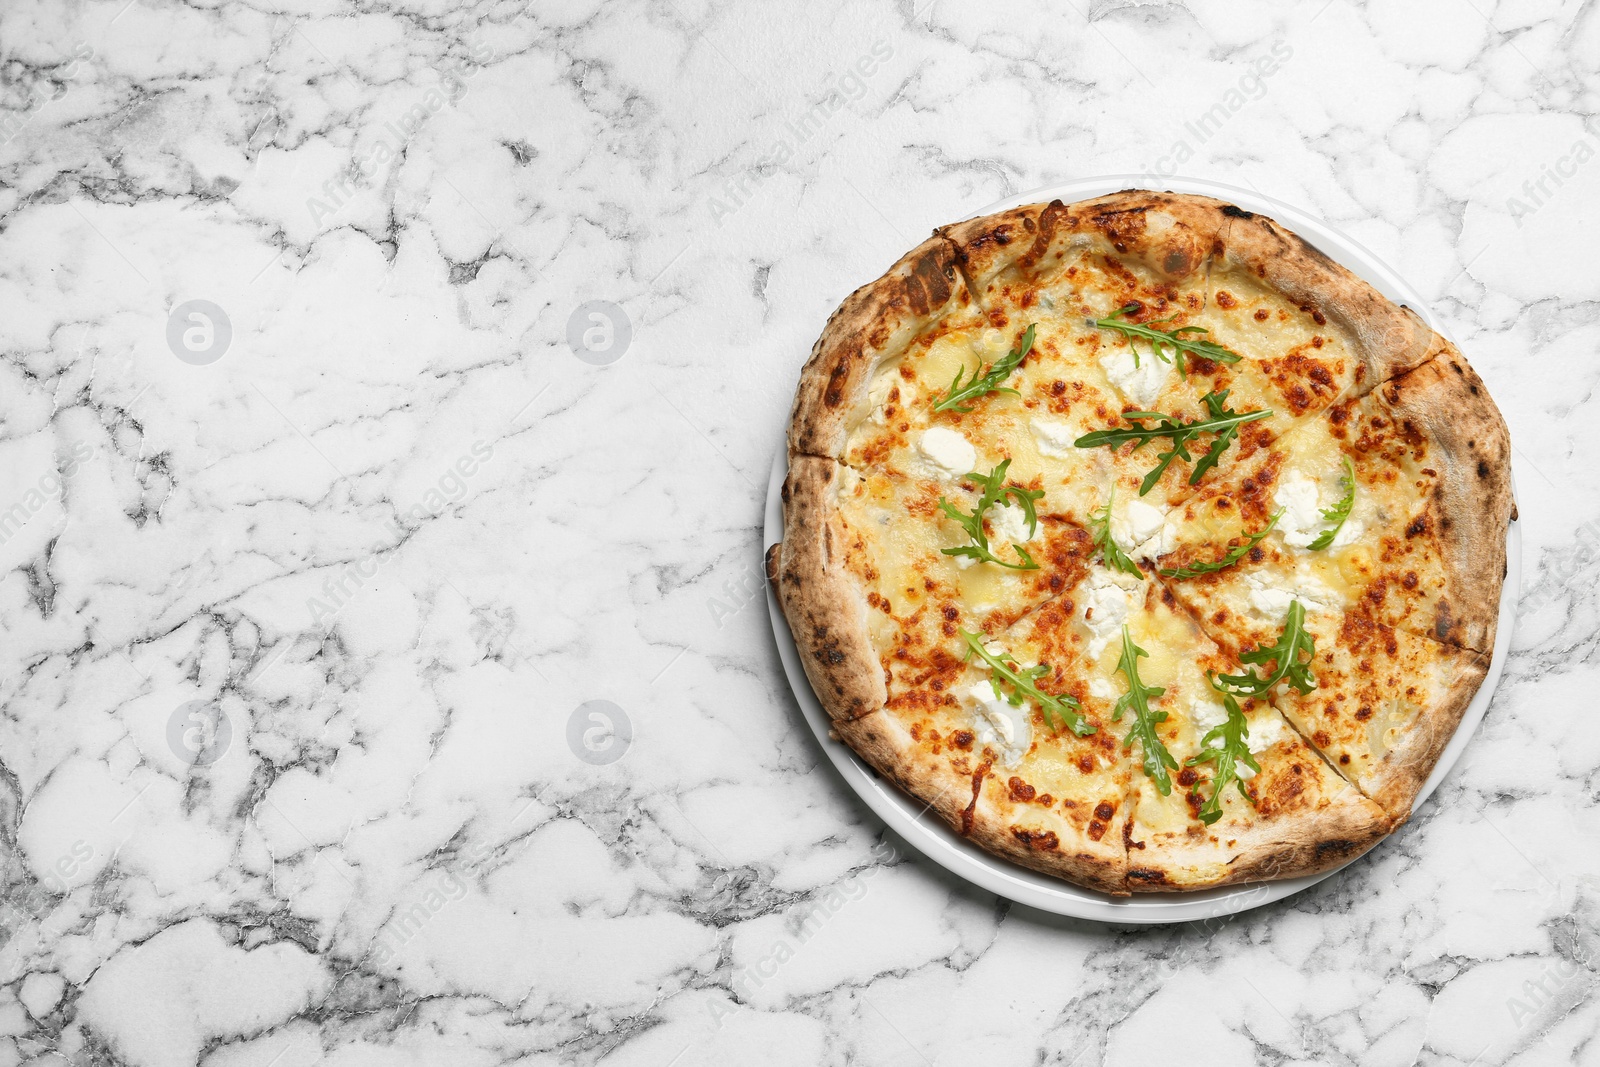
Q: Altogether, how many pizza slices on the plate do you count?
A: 8